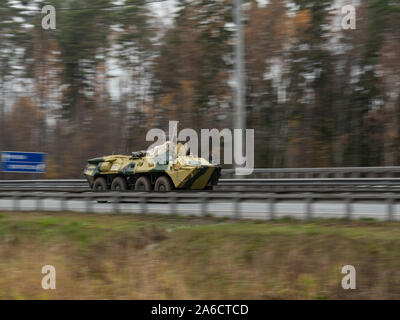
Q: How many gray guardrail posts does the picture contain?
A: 13